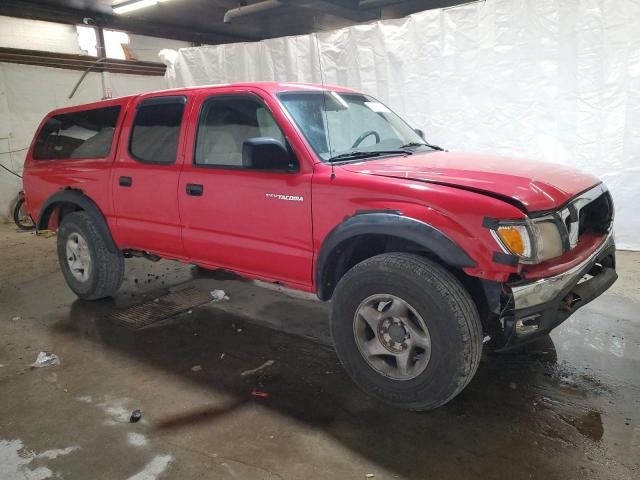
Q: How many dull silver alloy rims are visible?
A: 2